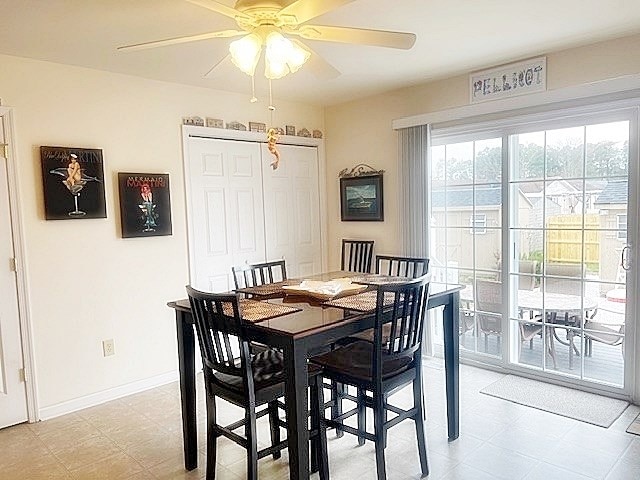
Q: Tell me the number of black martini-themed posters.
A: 2